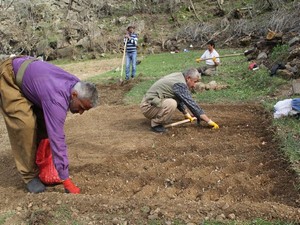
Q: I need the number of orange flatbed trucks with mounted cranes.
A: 0